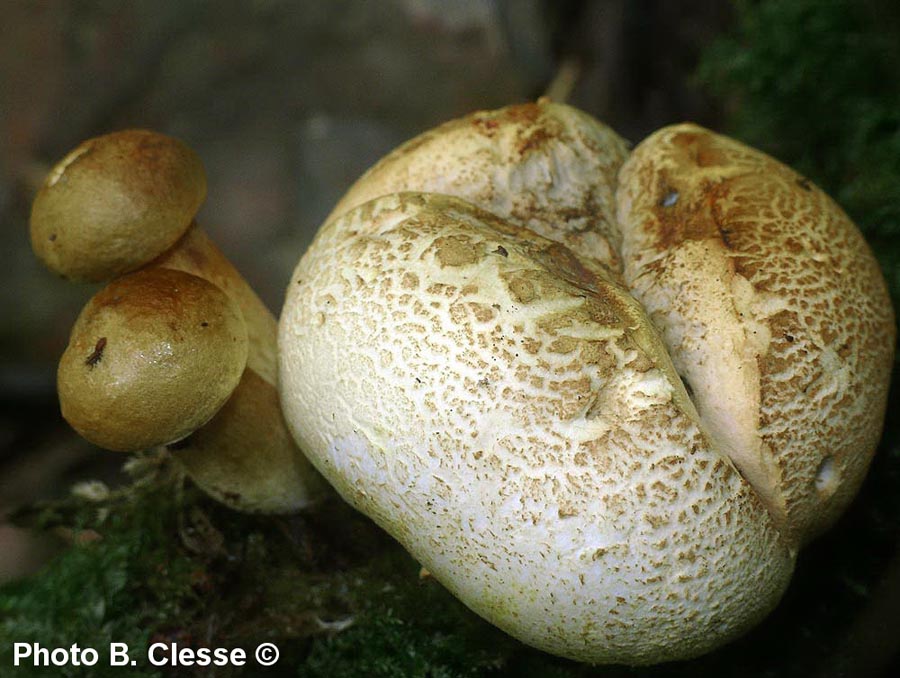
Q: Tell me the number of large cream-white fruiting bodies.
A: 3